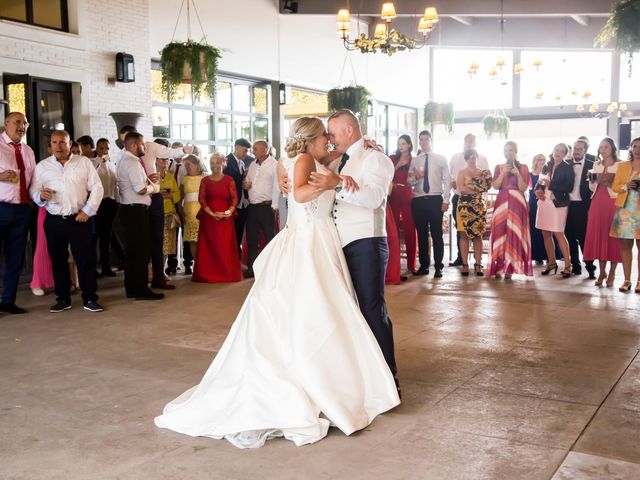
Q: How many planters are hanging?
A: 5